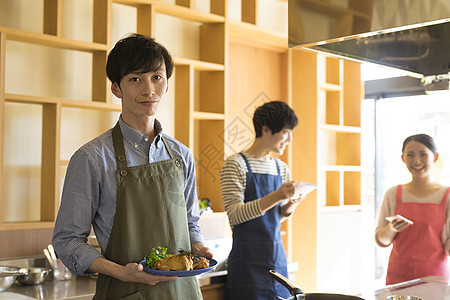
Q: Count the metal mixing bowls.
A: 2